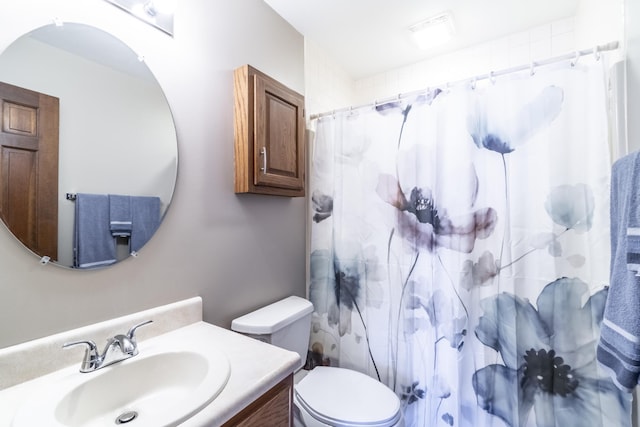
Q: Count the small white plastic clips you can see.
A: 4